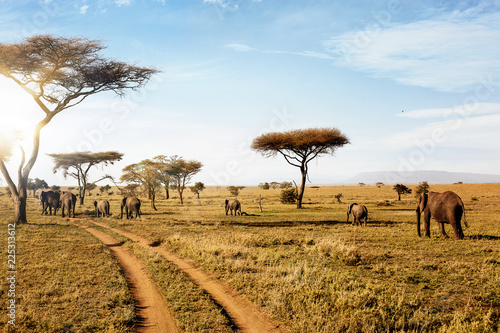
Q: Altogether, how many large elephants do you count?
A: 4